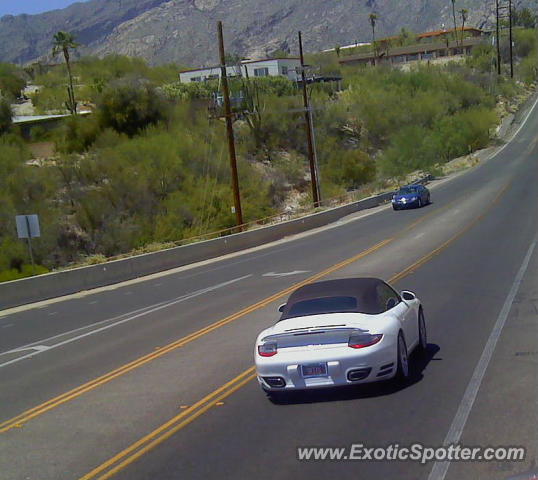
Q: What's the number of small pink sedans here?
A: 0